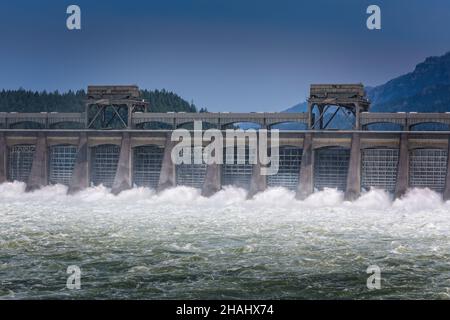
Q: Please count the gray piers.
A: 11